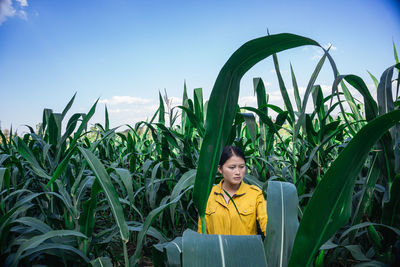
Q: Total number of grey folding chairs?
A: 0